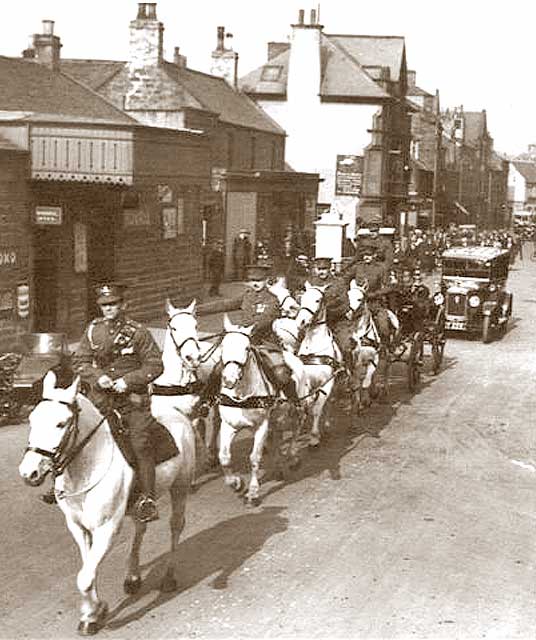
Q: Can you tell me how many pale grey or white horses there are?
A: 6